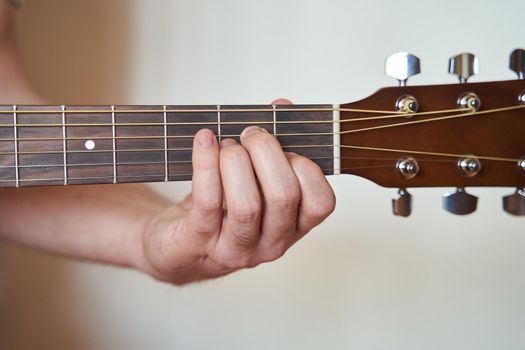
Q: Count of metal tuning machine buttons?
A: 6